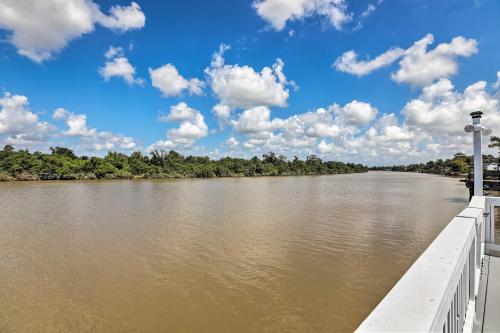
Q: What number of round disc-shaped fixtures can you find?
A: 2